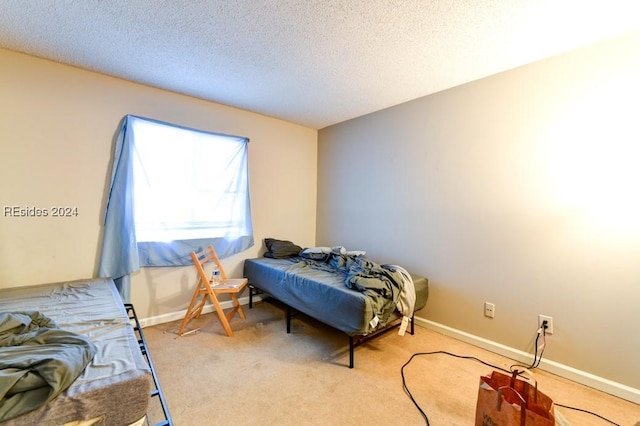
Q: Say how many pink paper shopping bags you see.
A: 0